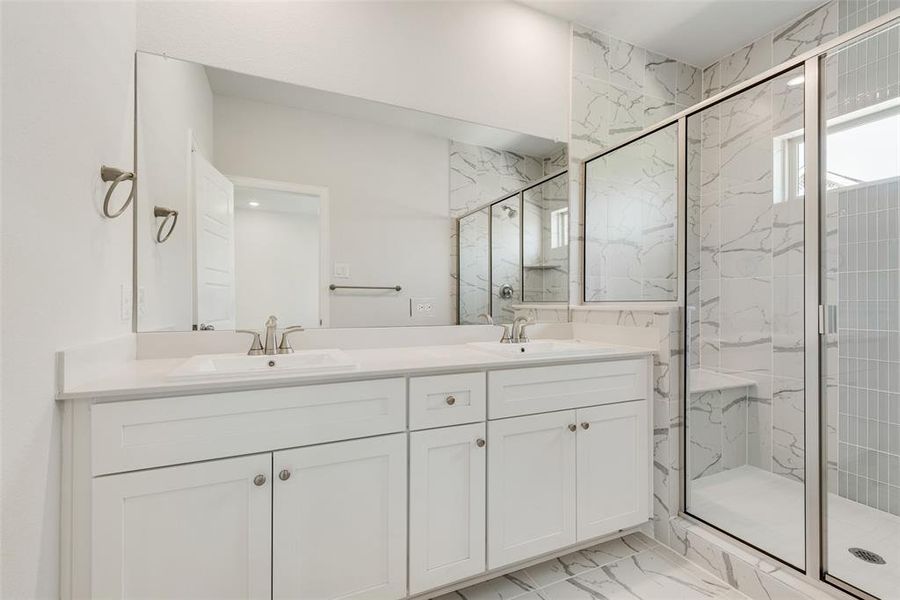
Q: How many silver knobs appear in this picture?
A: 6